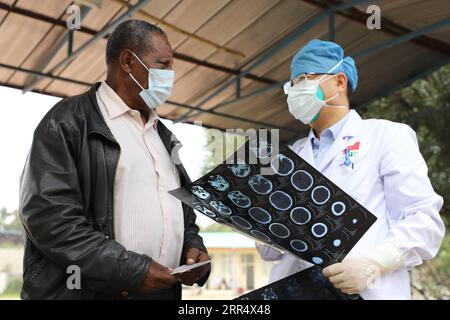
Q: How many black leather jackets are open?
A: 1